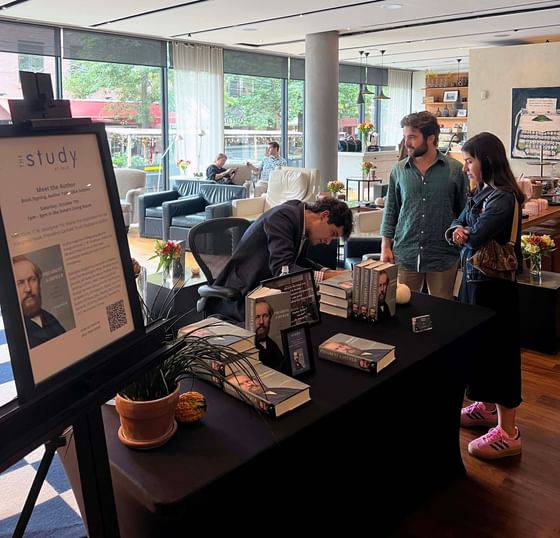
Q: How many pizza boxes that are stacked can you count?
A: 0